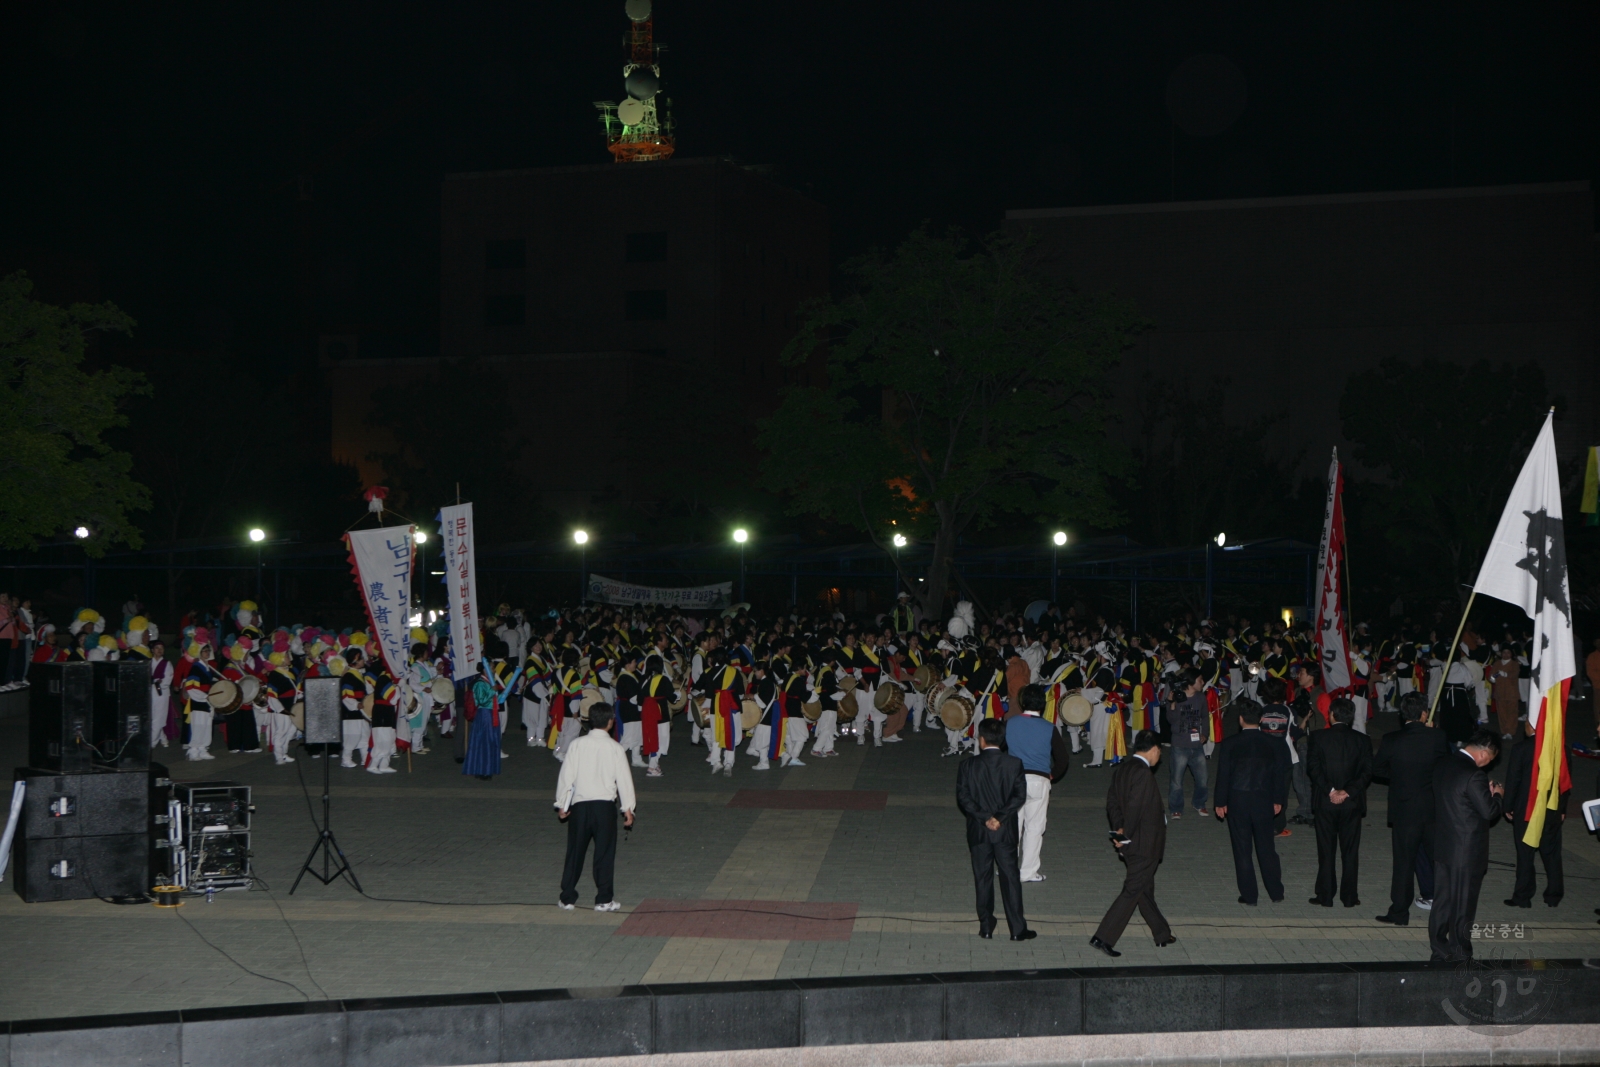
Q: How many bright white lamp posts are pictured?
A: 8